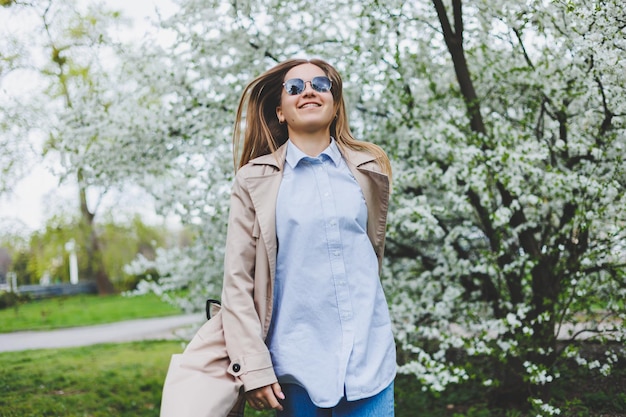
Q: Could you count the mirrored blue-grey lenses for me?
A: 2